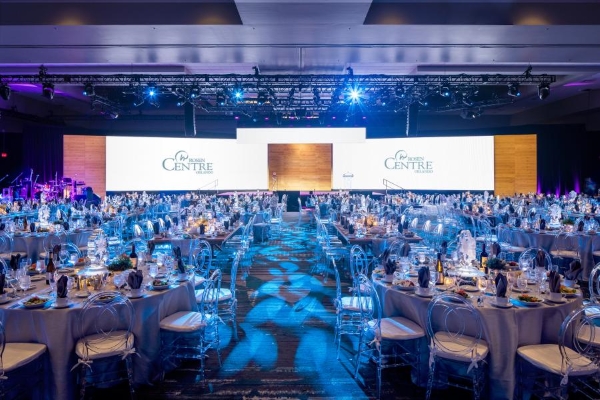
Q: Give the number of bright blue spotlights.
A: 3